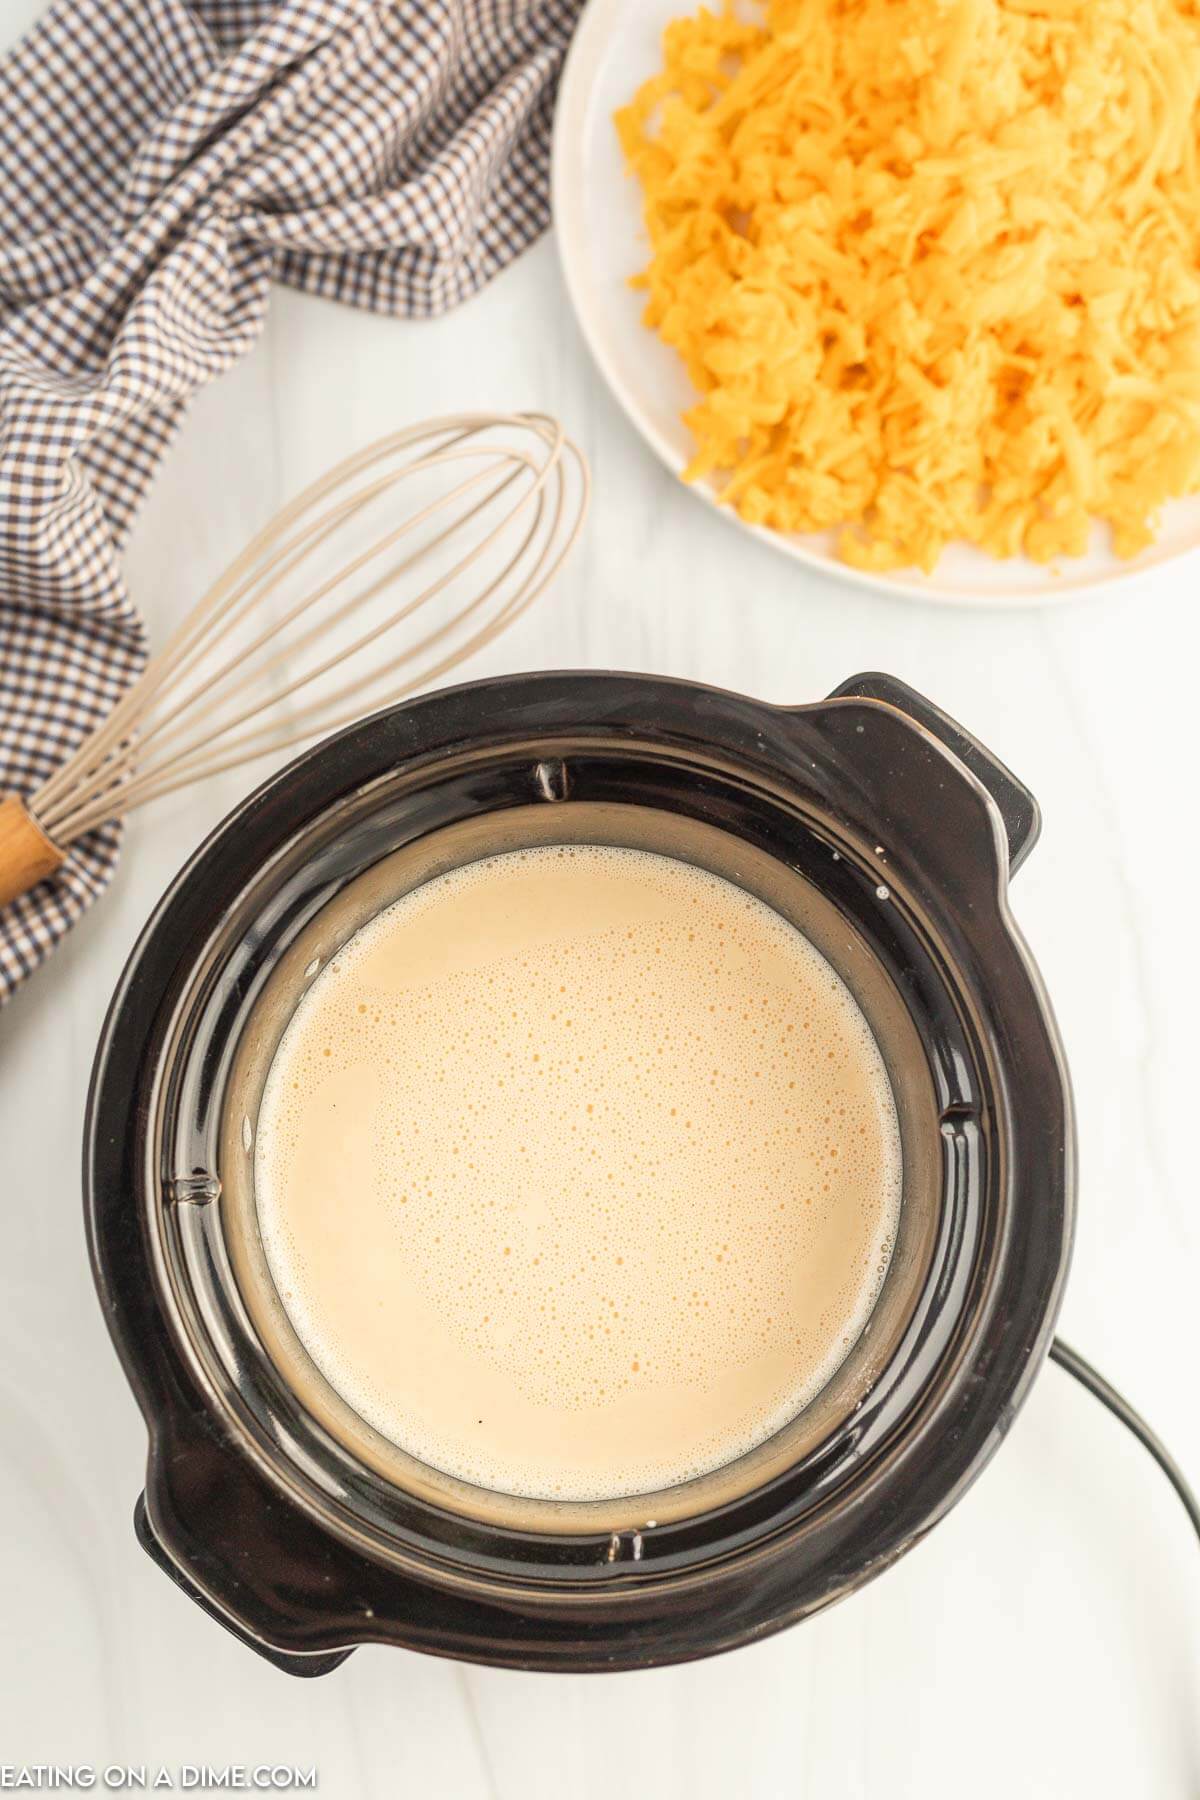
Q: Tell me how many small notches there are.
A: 4